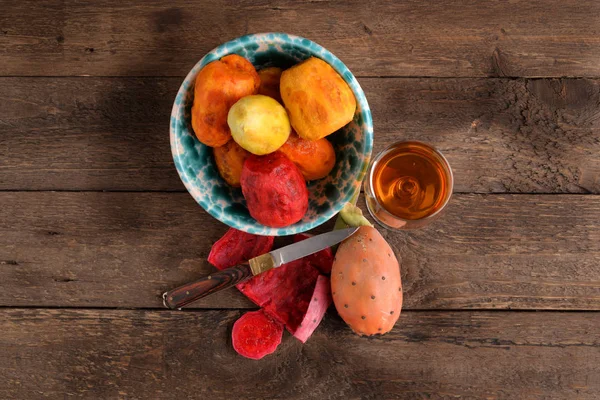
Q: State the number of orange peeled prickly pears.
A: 5